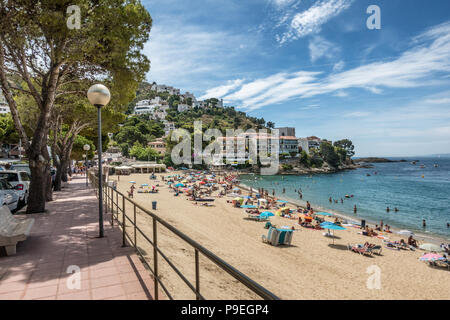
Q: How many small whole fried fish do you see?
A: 0